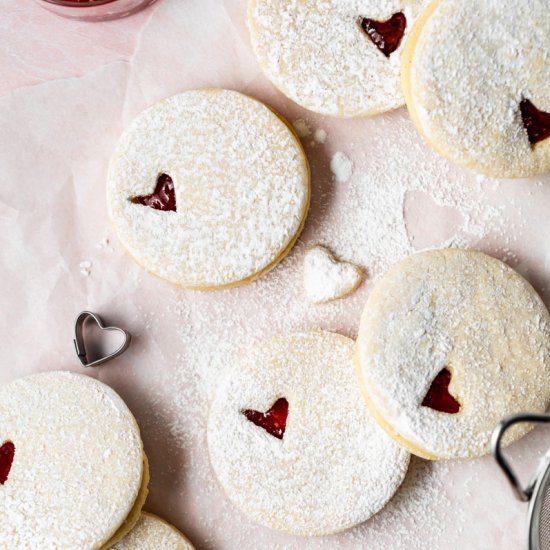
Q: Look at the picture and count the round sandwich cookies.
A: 7